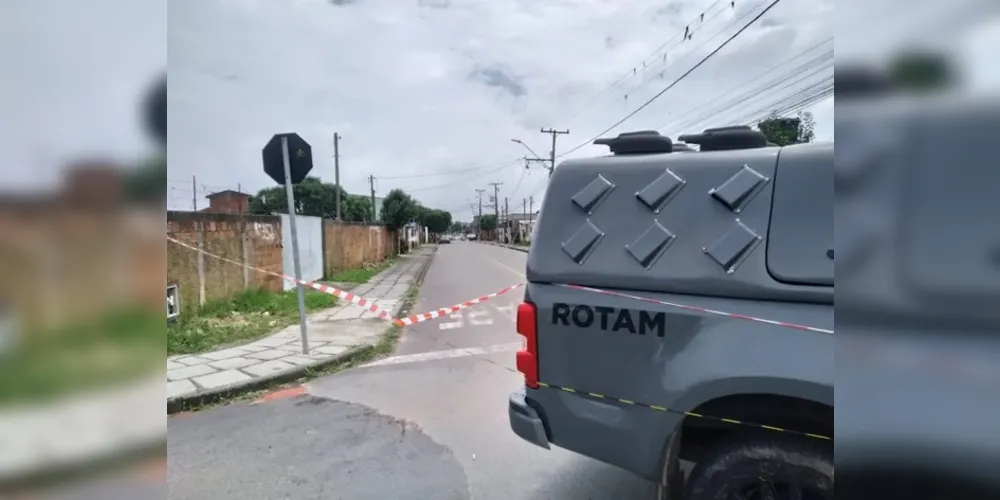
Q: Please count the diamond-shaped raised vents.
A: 6